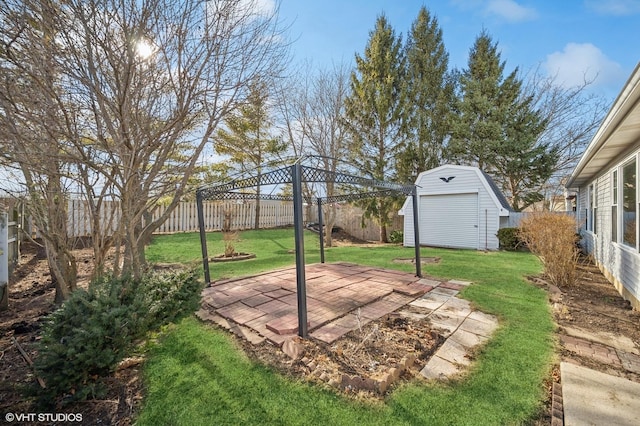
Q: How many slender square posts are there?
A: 4